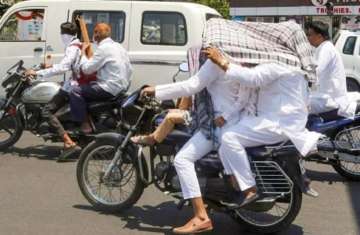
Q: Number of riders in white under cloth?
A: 2